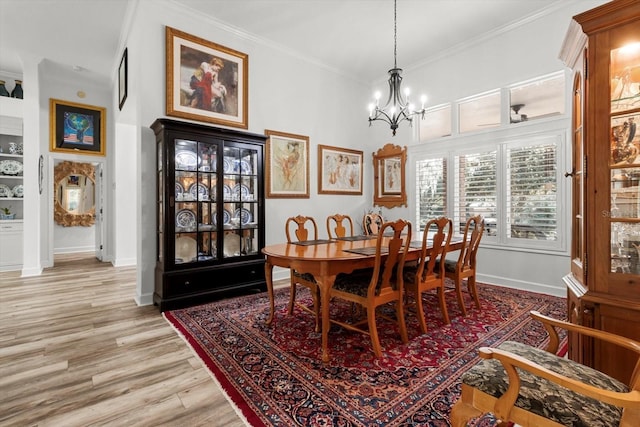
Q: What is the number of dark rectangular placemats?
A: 6